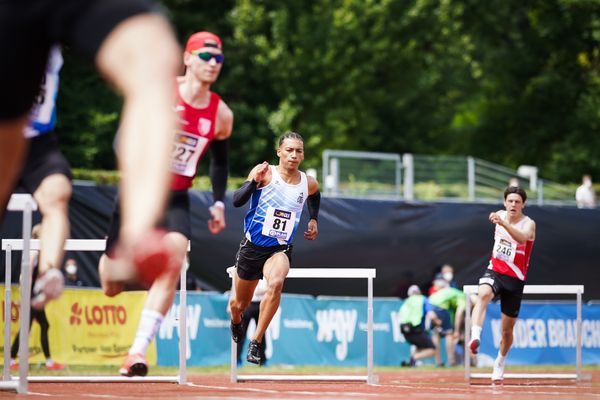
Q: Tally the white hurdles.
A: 4